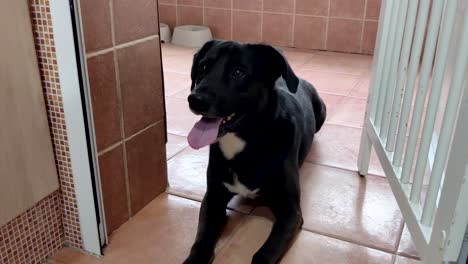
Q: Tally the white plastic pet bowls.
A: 2